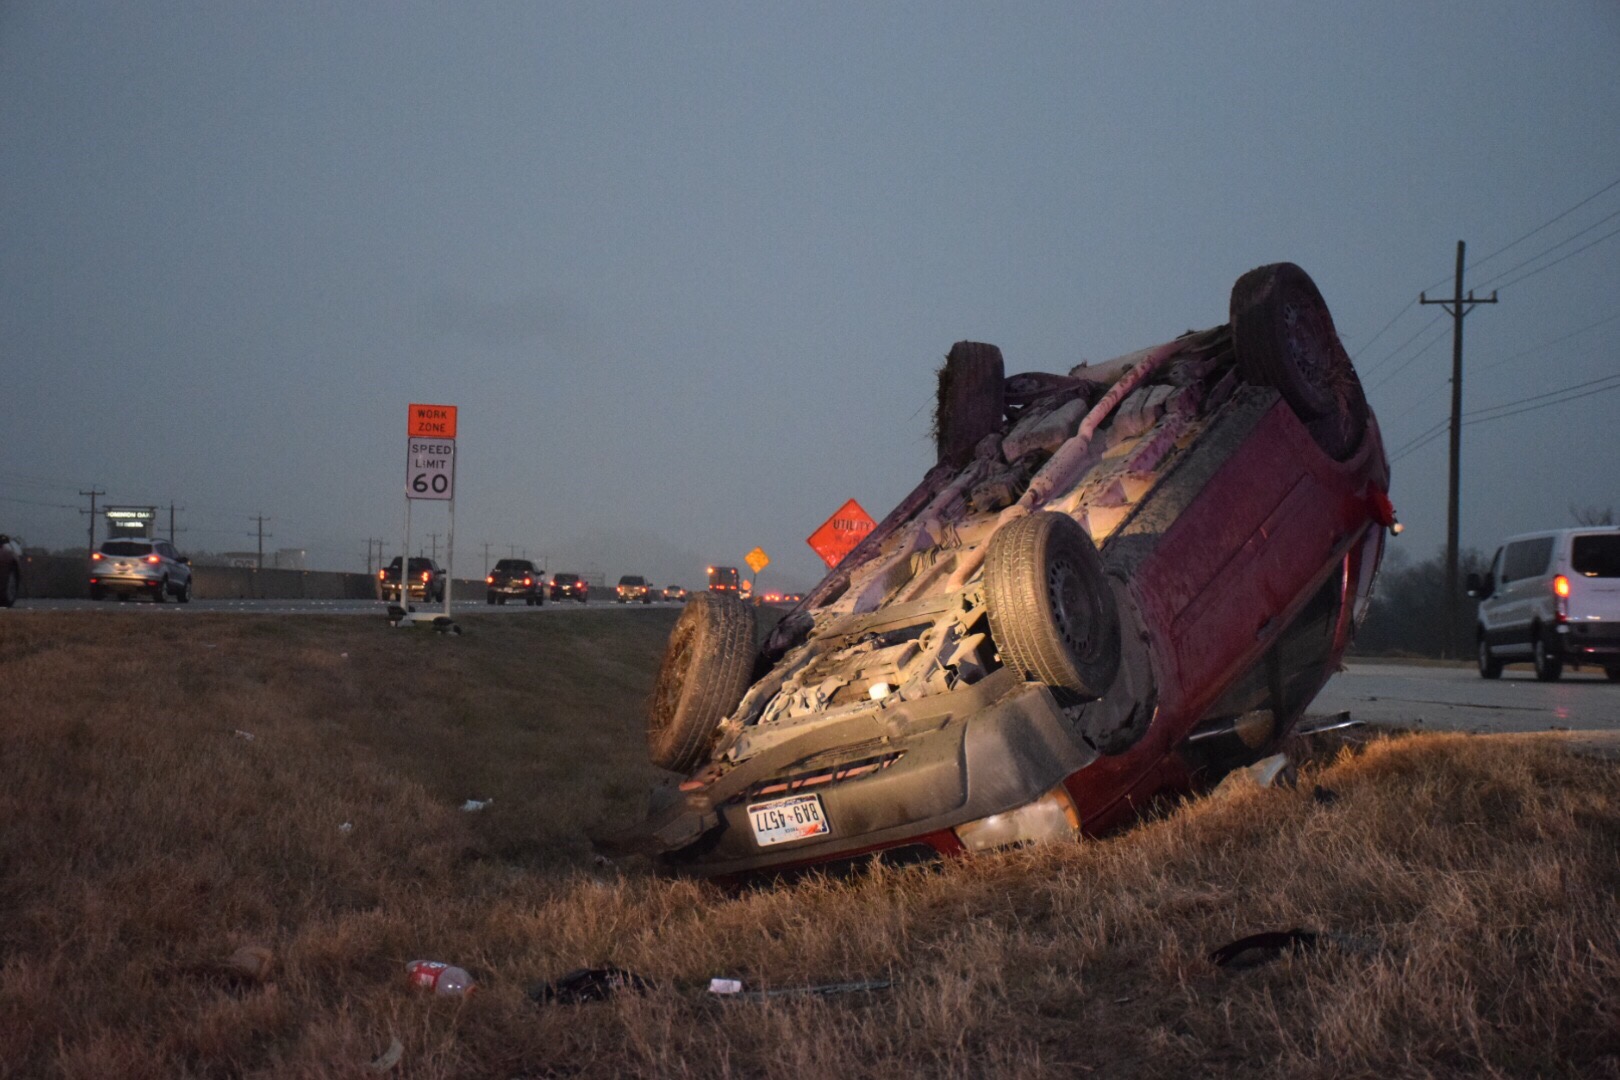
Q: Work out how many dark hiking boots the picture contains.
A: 0